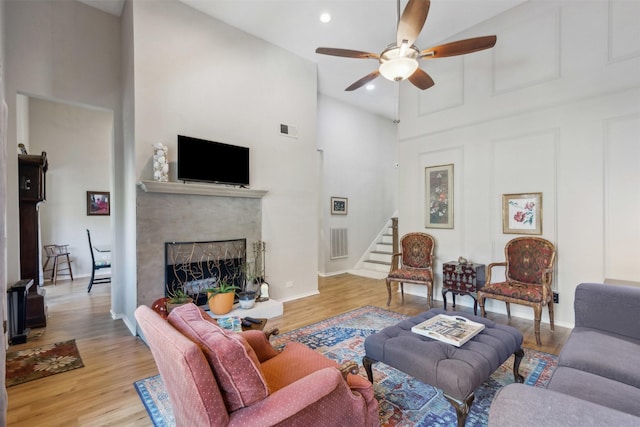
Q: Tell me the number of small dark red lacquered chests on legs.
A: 1